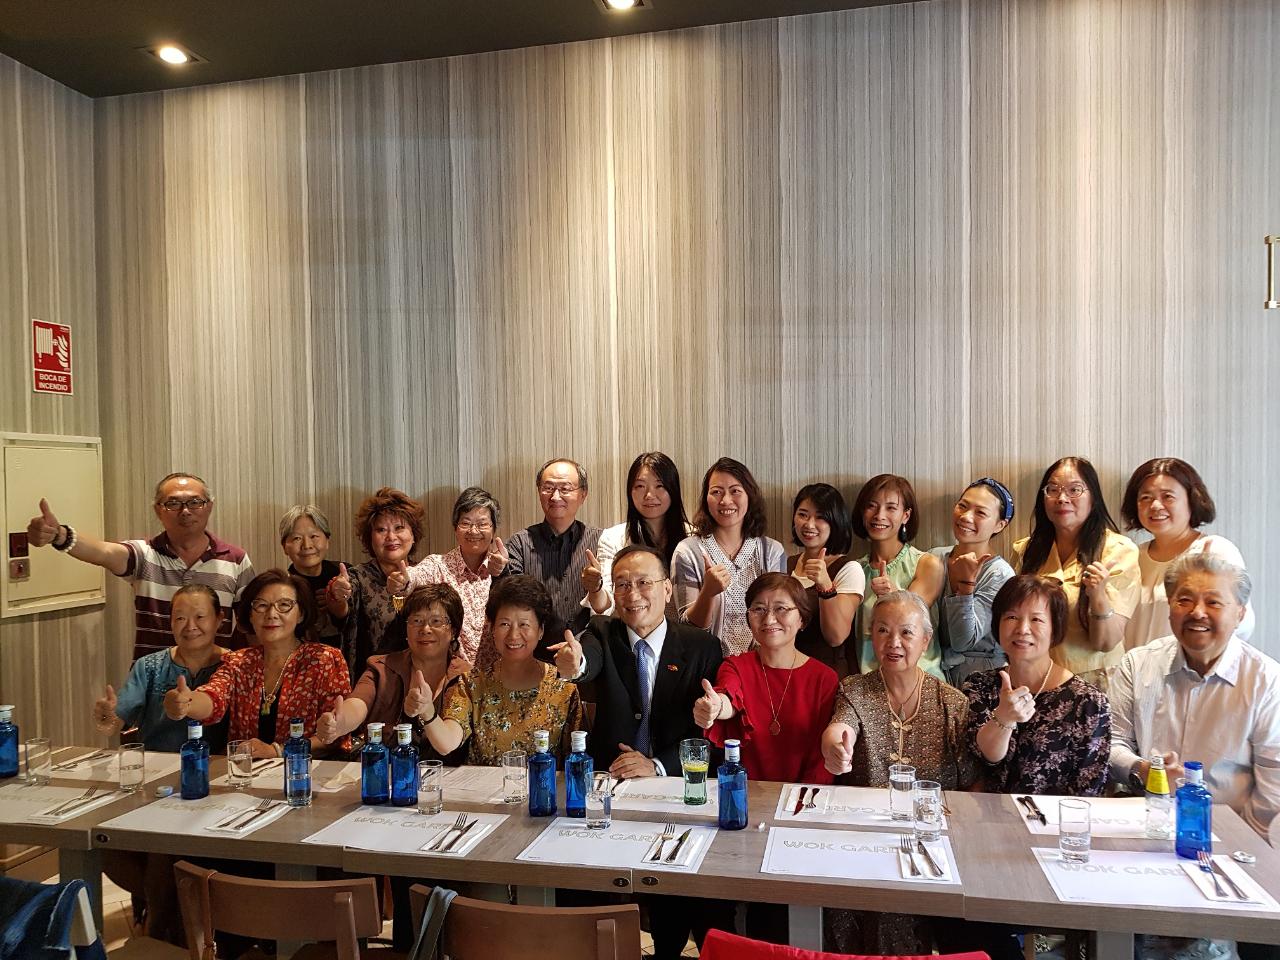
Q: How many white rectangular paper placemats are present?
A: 12